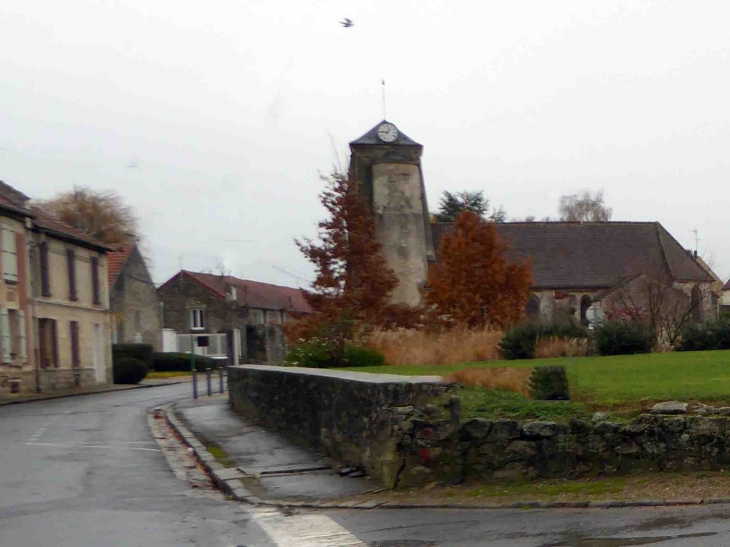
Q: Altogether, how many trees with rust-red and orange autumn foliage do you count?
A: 2